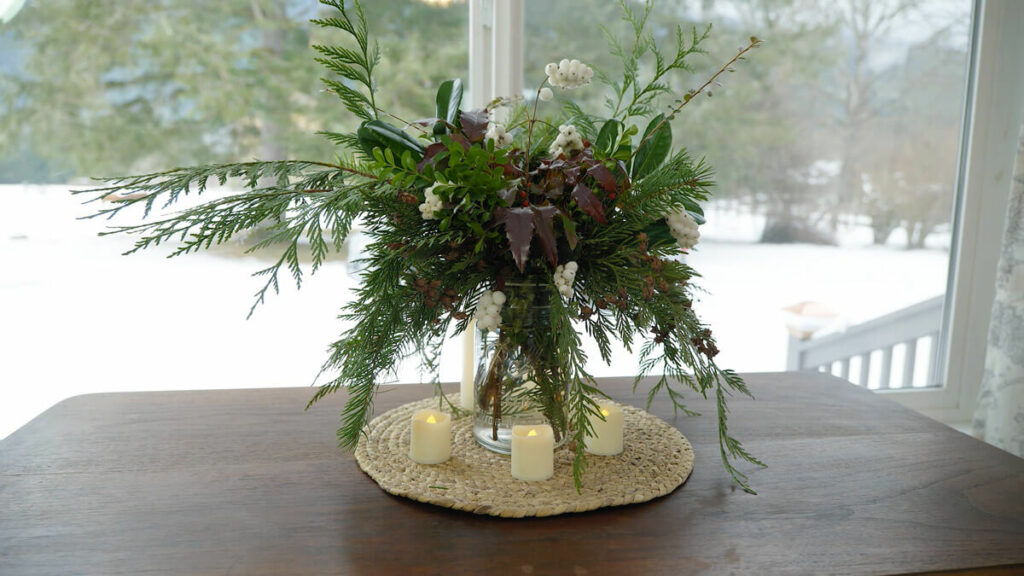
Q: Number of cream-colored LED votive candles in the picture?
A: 3